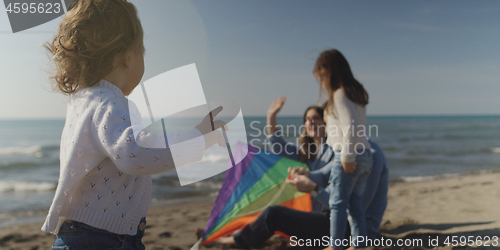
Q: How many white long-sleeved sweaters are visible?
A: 2